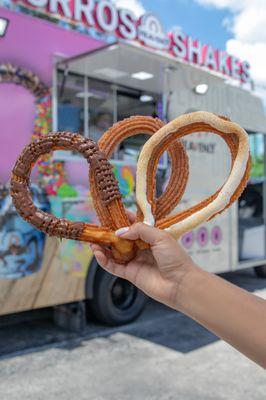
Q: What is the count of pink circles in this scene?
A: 3